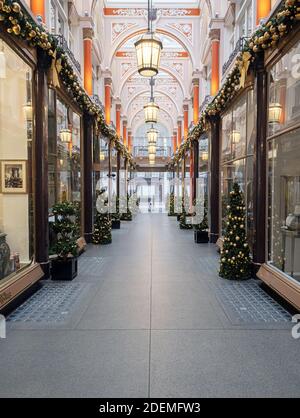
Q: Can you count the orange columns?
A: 12